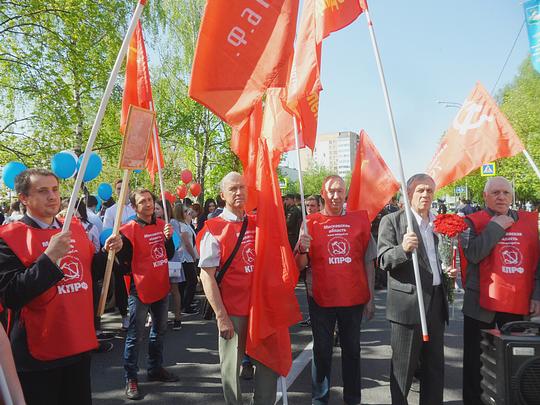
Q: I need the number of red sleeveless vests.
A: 5